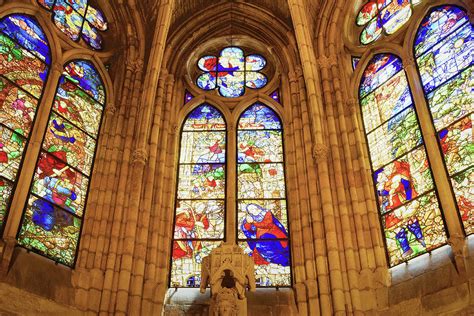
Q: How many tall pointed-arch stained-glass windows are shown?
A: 6